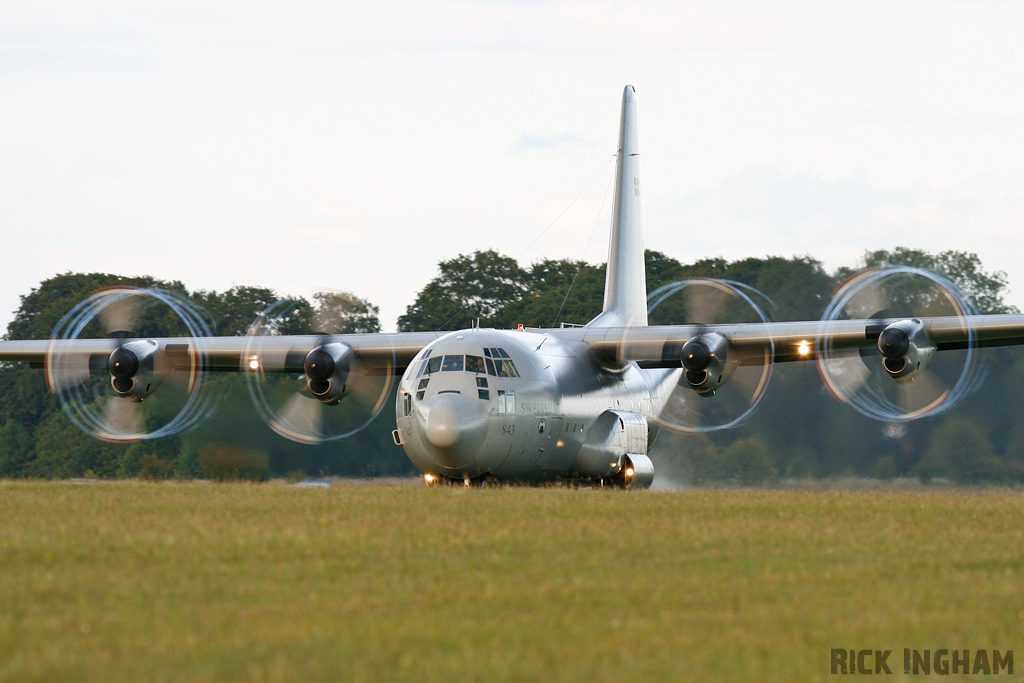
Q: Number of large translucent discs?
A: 4